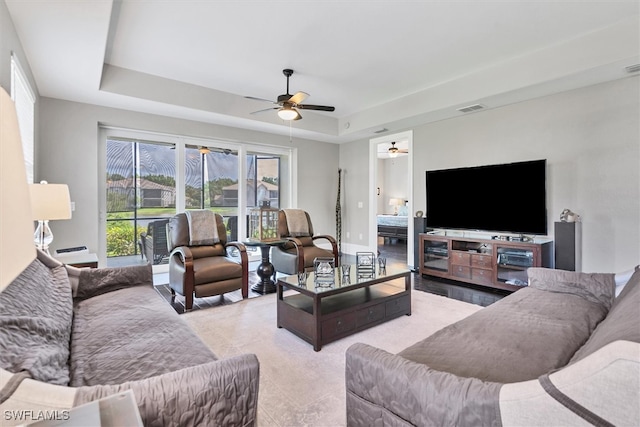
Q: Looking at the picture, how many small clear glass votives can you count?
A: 3